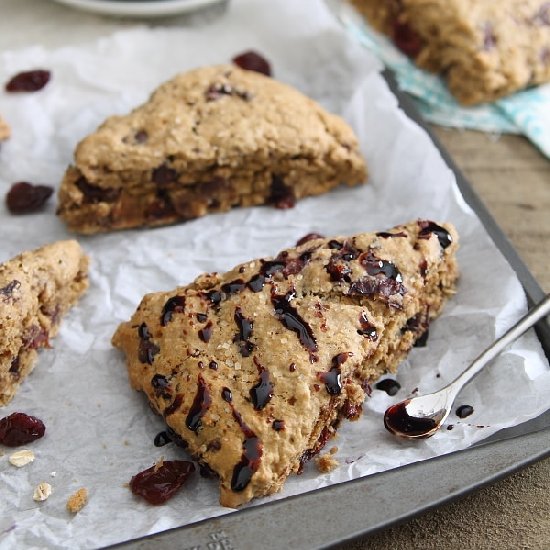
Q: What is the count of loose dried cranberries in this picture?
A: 5